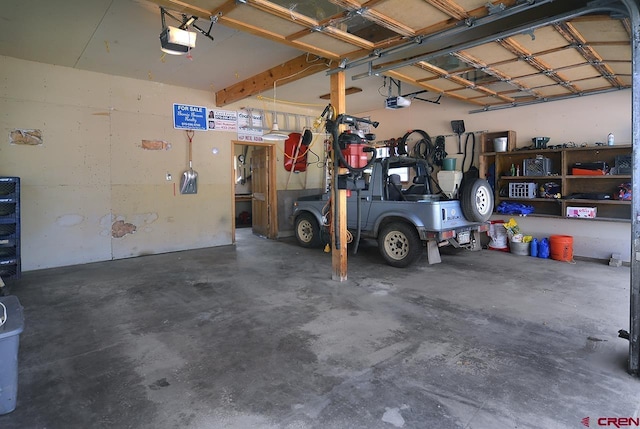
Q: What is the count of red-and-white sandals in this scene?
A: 0